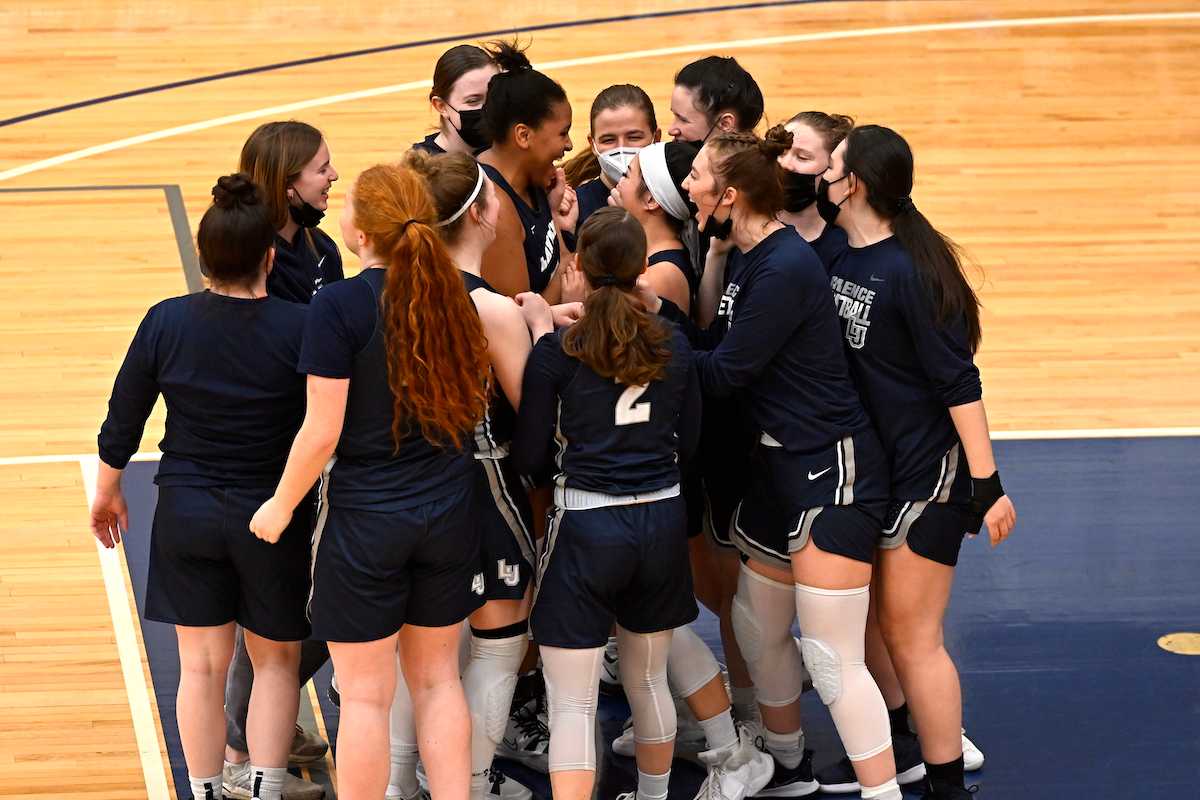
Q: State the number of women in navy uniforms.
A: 13